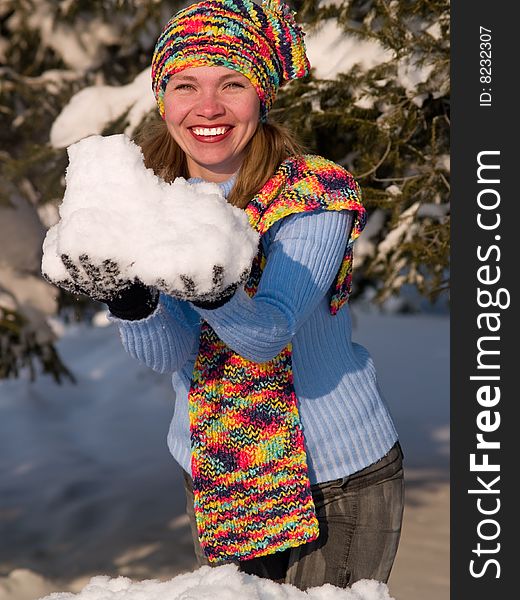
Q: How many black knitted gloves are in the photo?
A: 2